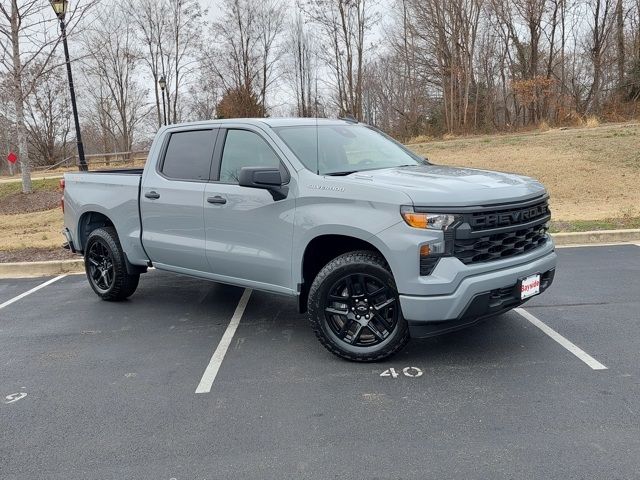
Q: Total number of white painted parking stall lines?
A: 3